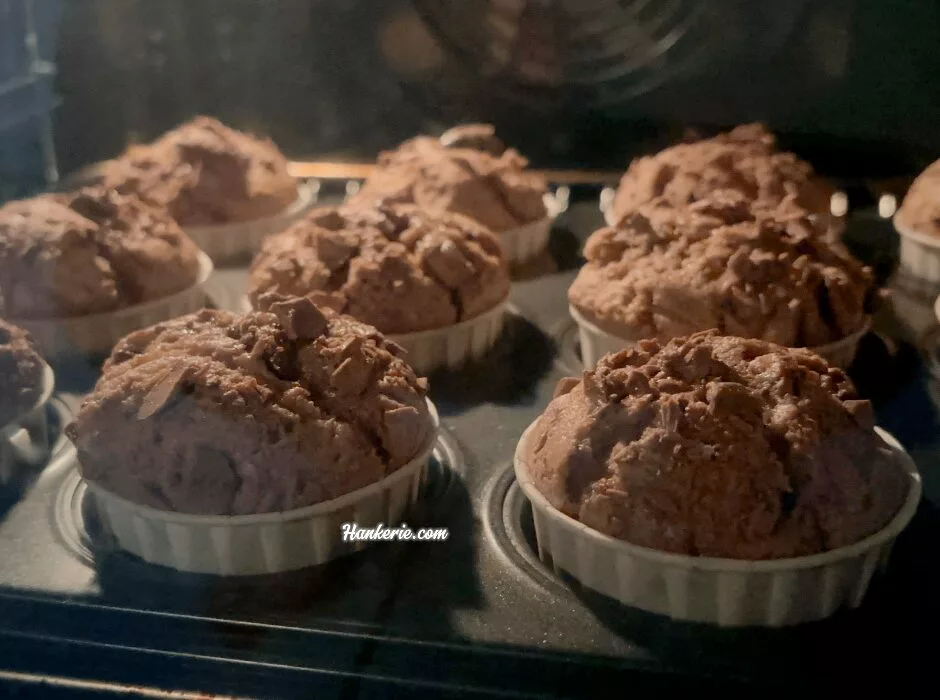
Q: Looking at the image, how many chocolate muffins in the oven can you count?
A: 10